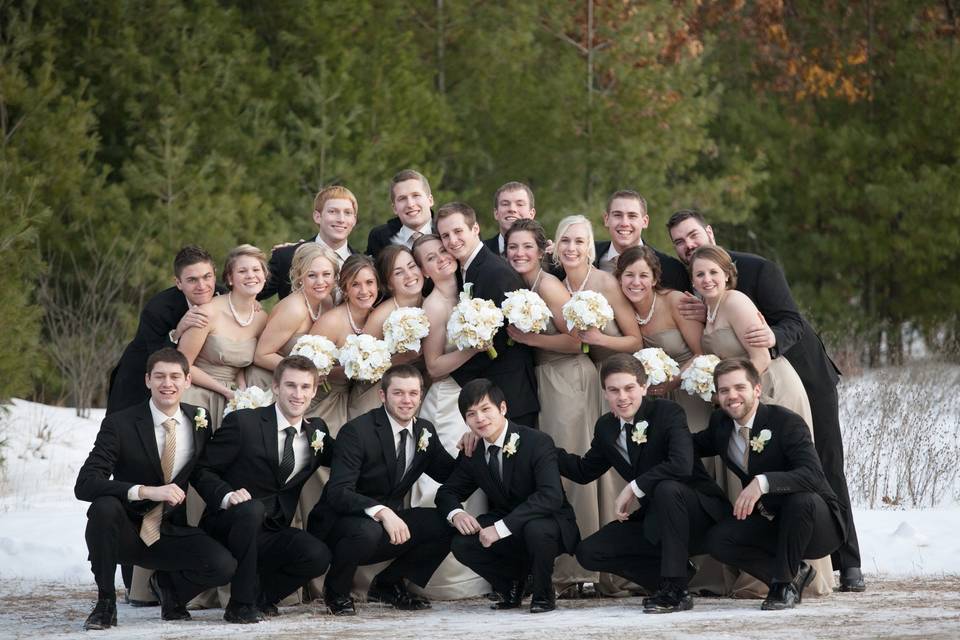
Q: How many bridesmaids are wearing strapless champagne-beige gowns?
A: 8